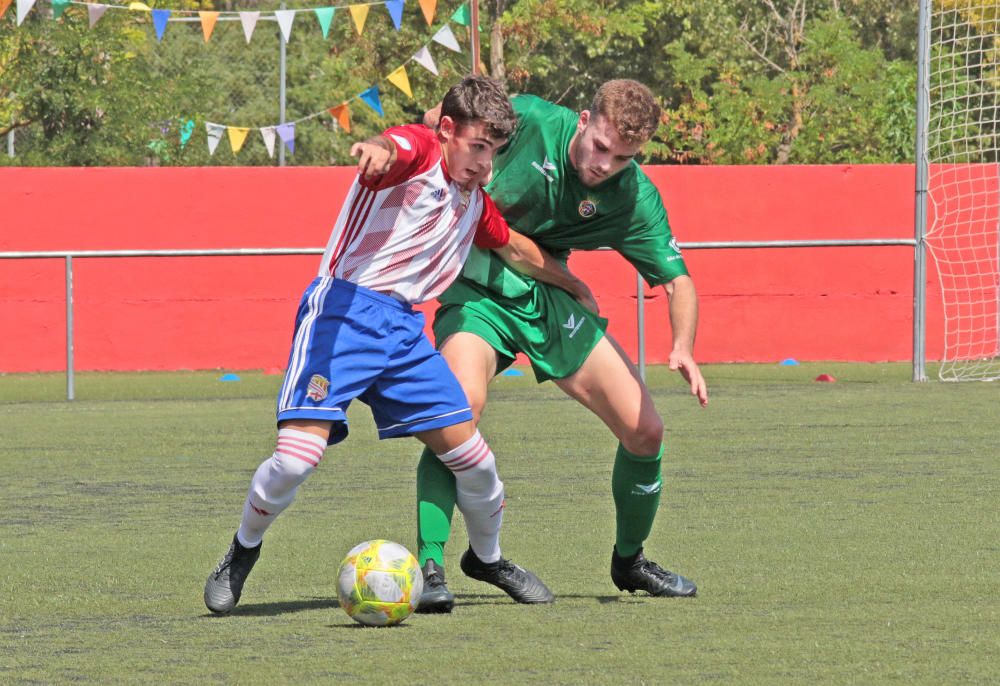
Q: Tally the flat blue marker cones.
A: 3